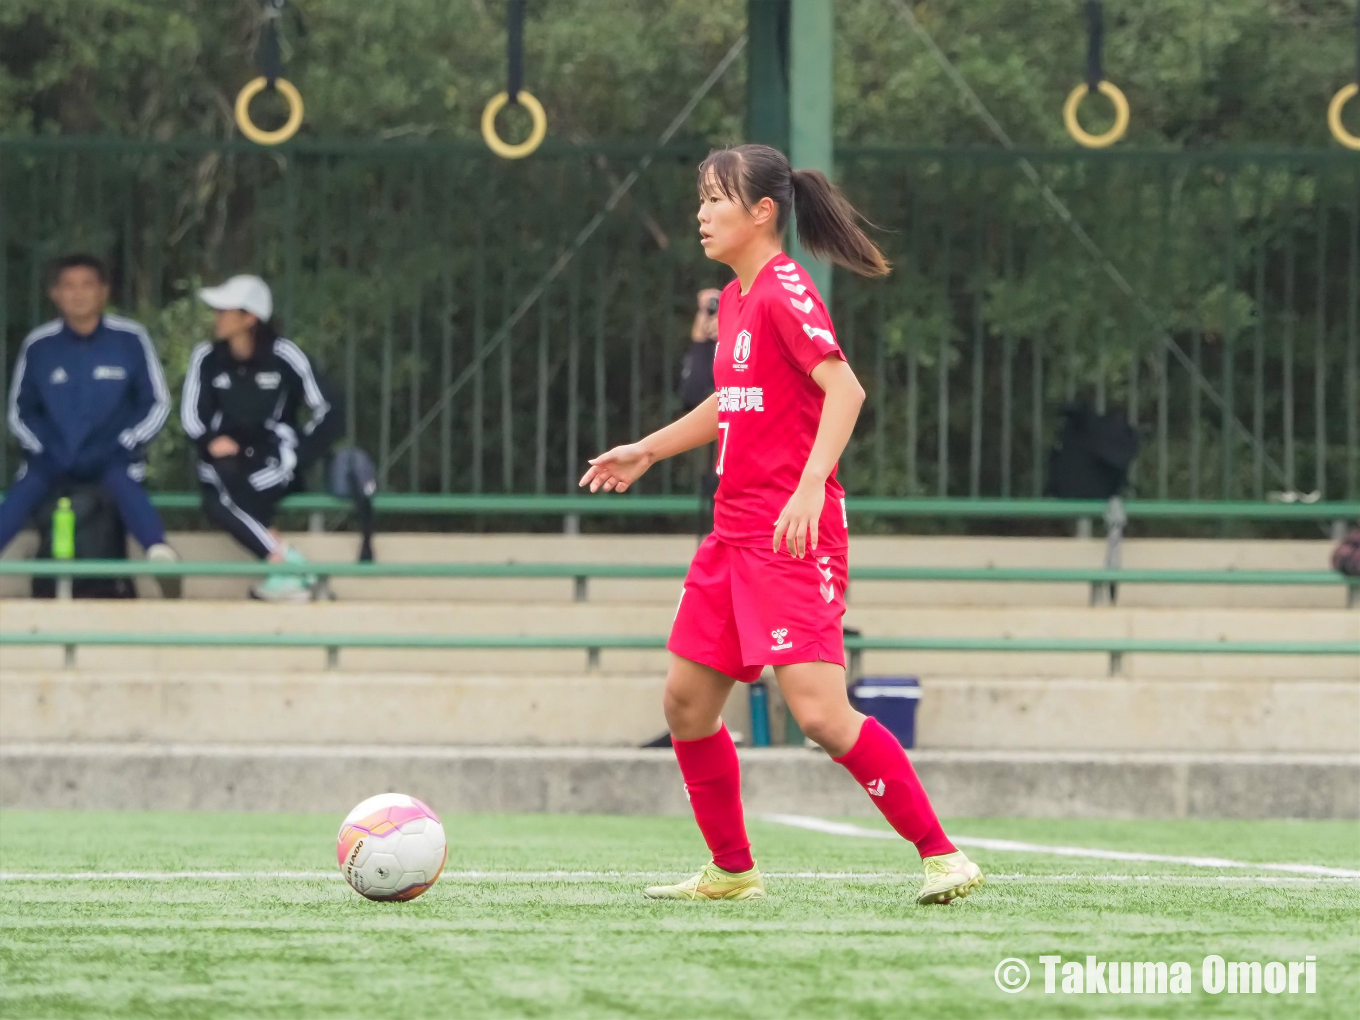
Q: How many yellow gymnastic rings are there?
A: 4